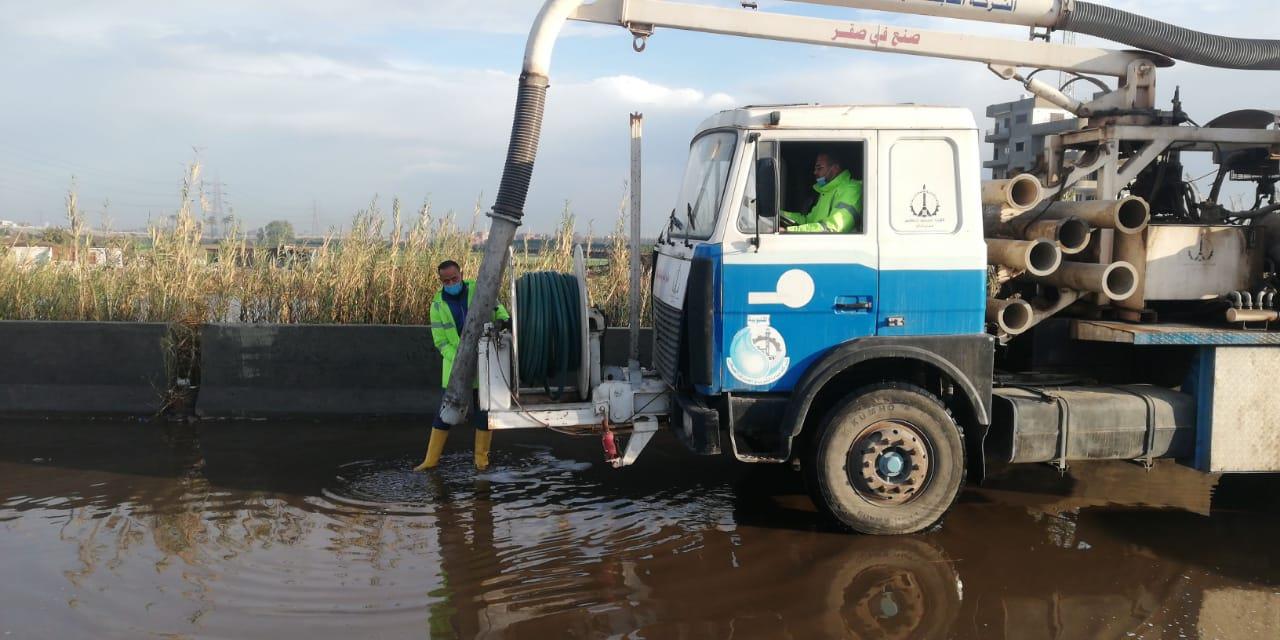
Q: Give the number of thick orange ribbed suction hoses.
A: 0